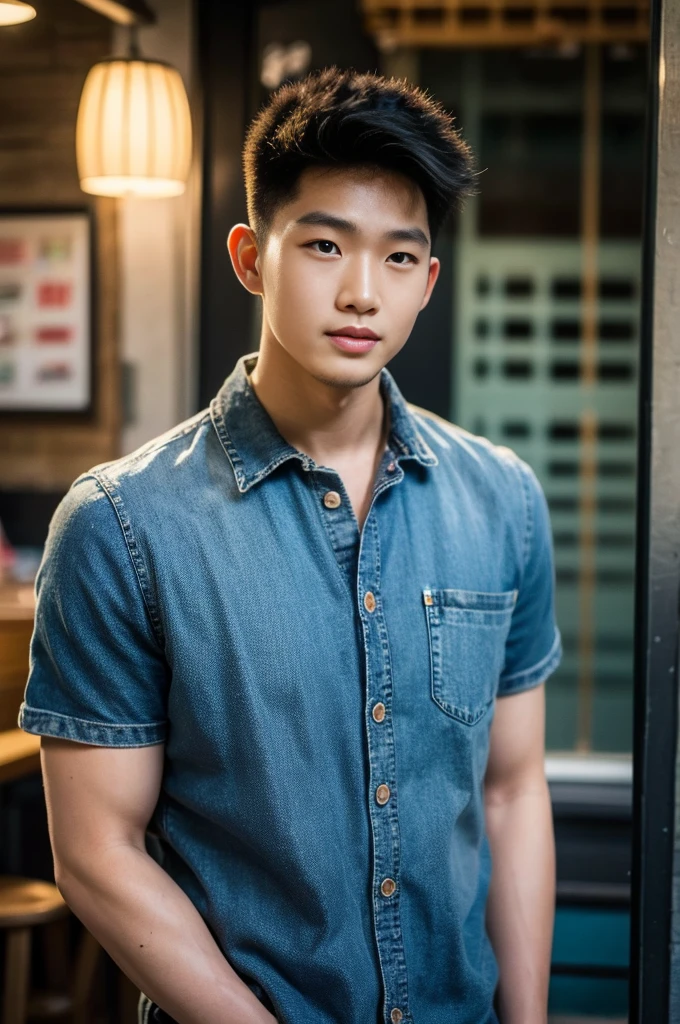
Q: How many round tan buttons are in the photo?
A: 6